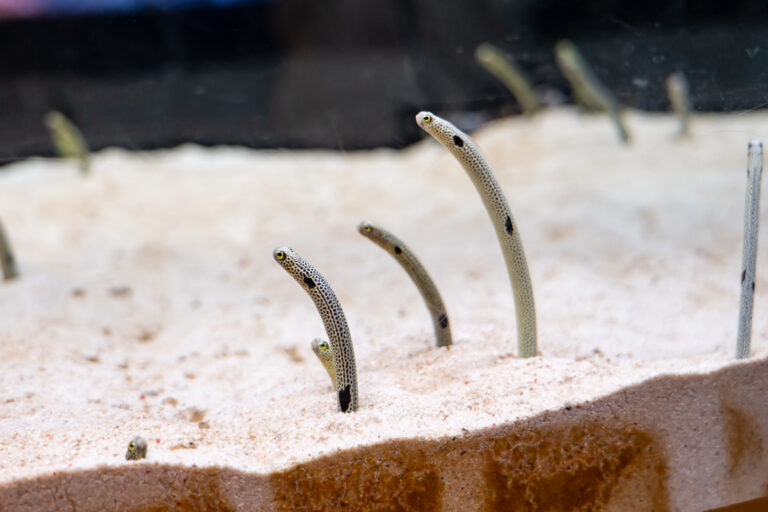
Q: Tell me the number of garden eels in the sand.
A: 11